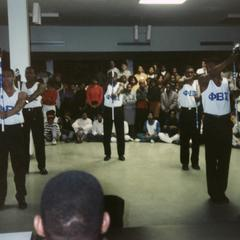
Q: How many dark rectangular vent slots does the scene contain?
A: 3